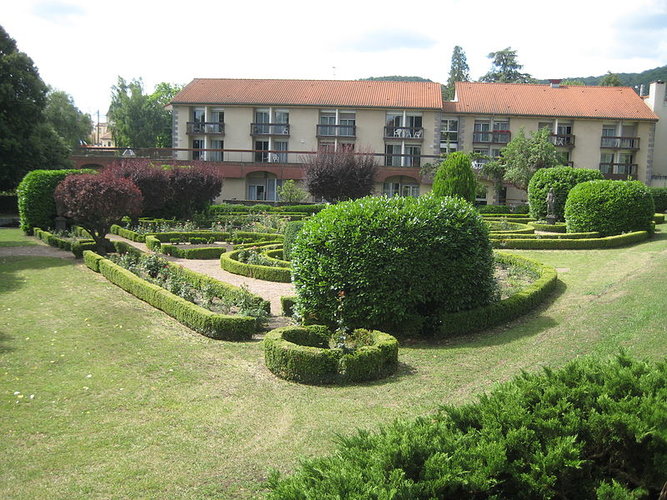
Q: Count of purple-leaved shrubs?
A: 4